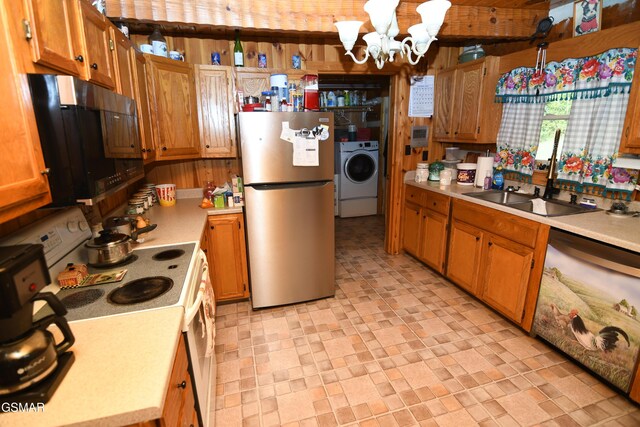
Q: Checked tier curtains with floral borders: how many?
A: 2